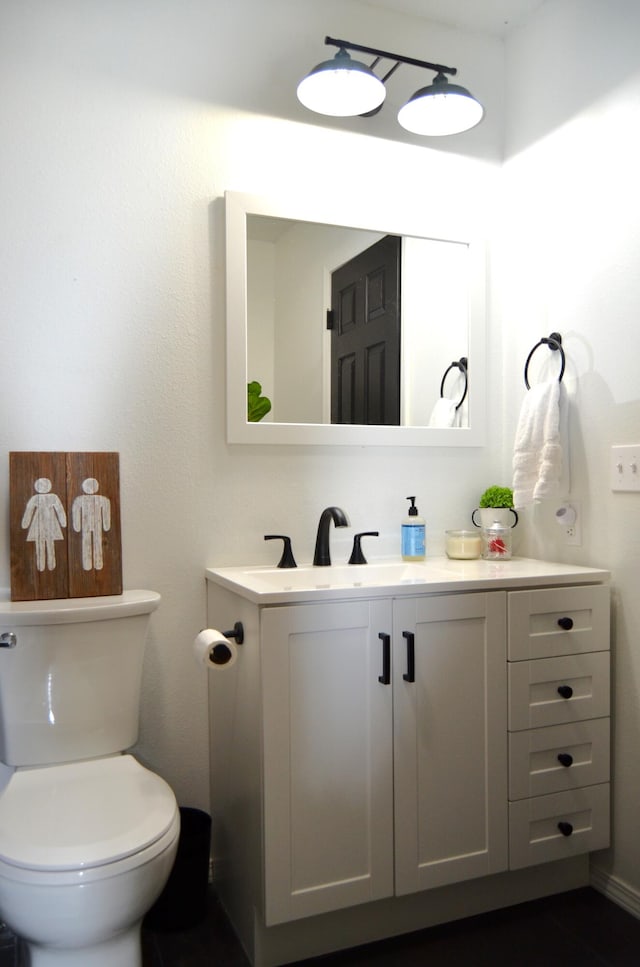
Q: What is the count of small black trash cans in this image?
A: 1